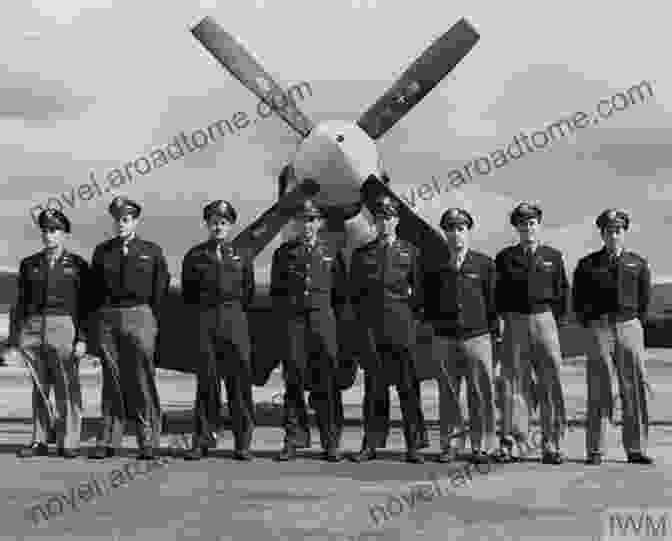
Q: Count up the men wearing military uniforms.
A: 8